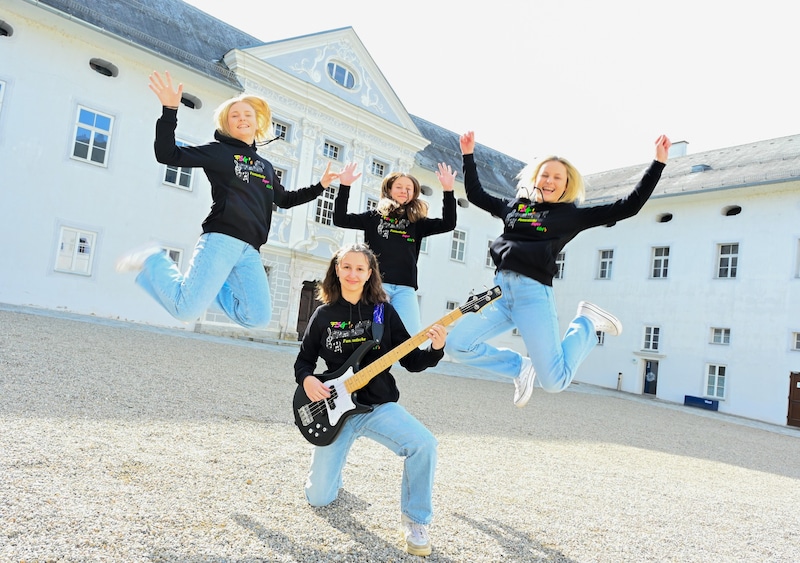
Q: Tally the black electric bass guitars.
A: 1